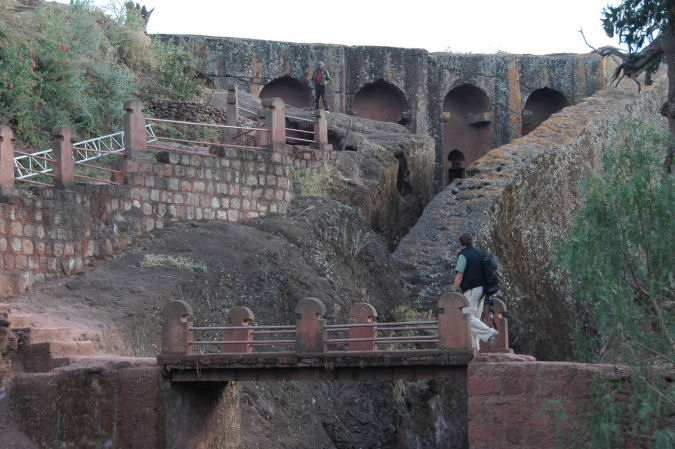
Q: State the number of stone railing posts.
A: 13